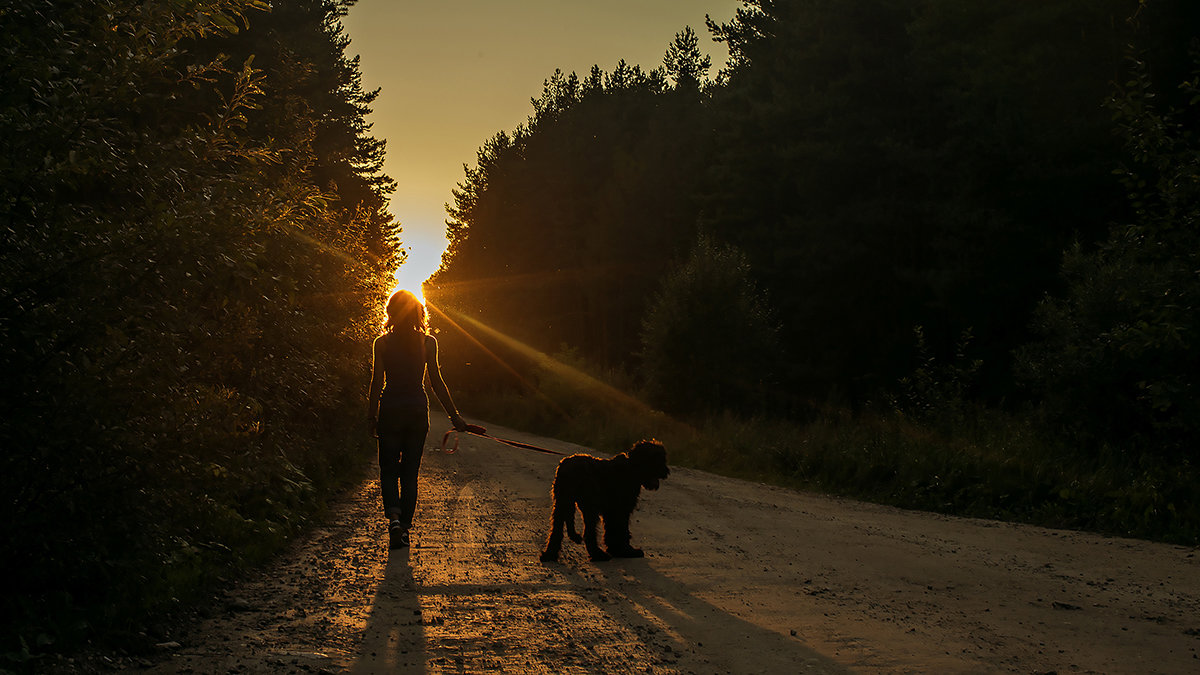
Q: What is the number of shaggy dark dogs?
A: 1